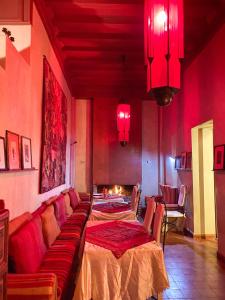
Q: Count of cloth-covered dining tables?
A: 3